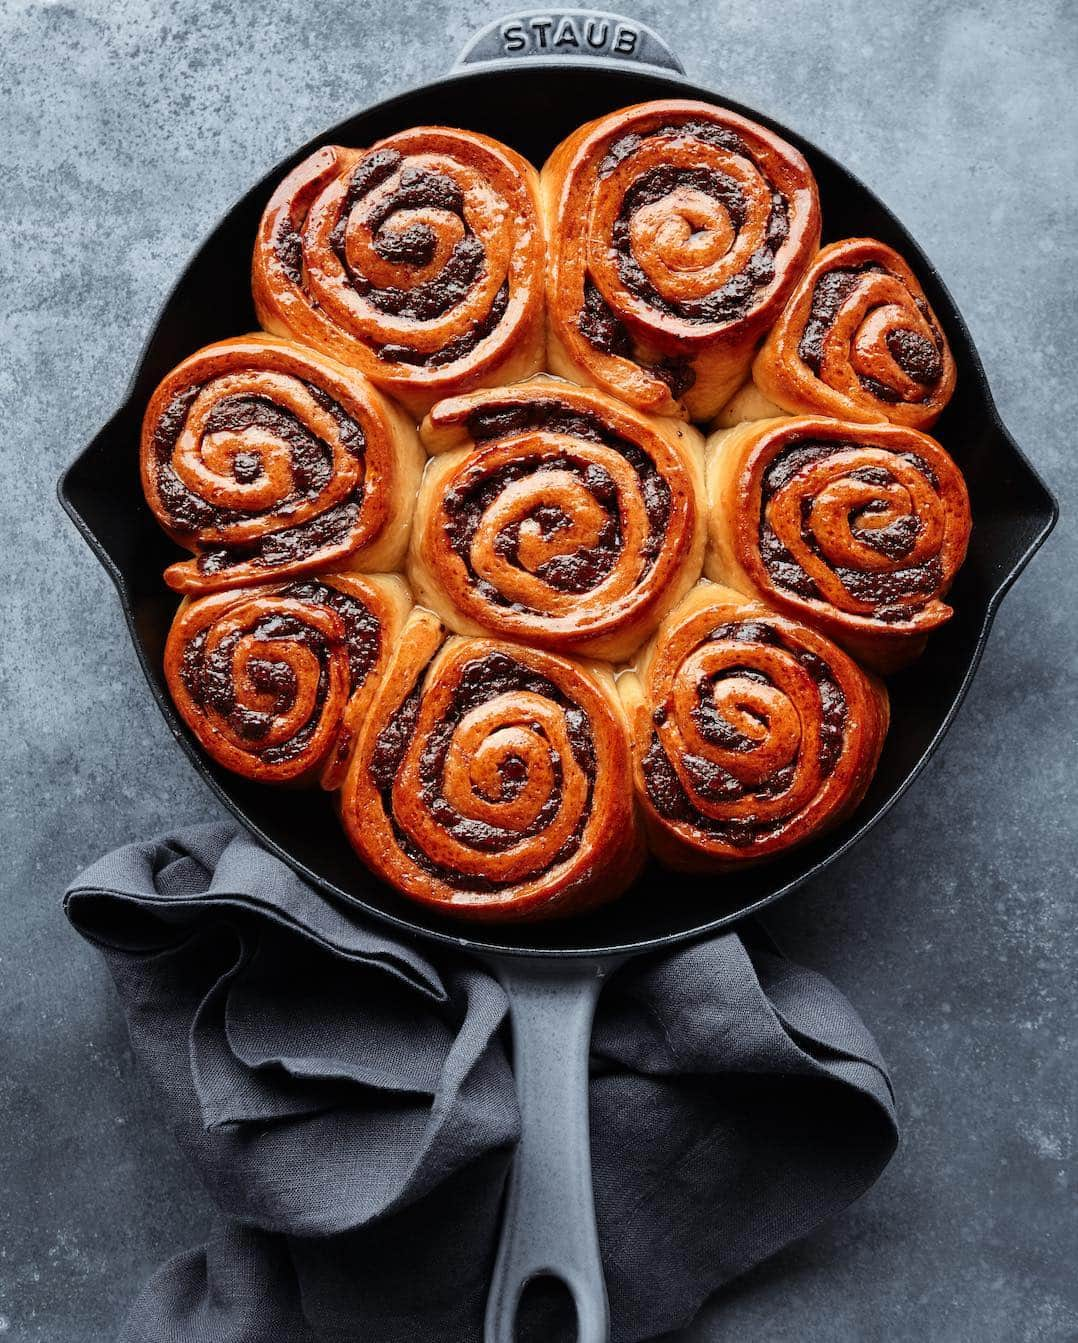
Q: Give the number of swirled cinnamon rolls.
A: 9